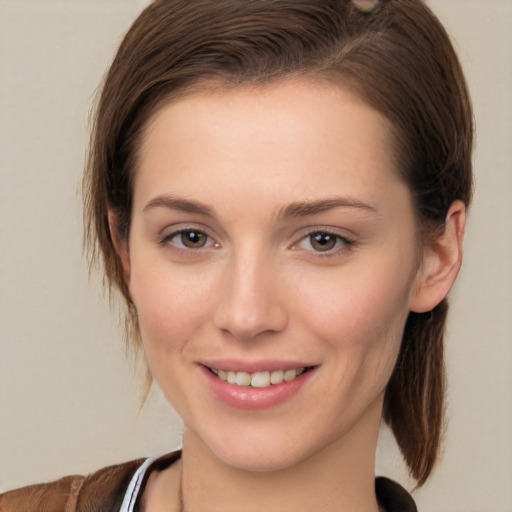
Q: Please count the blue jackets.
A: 0